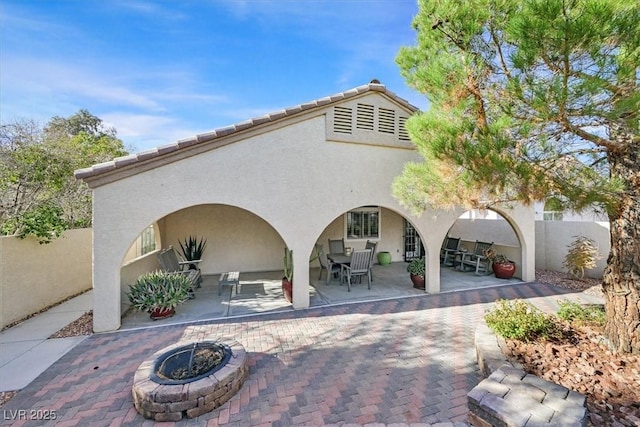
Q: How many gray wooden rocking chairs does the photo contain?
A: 2